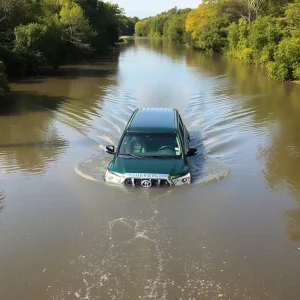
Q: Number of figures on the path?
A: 0